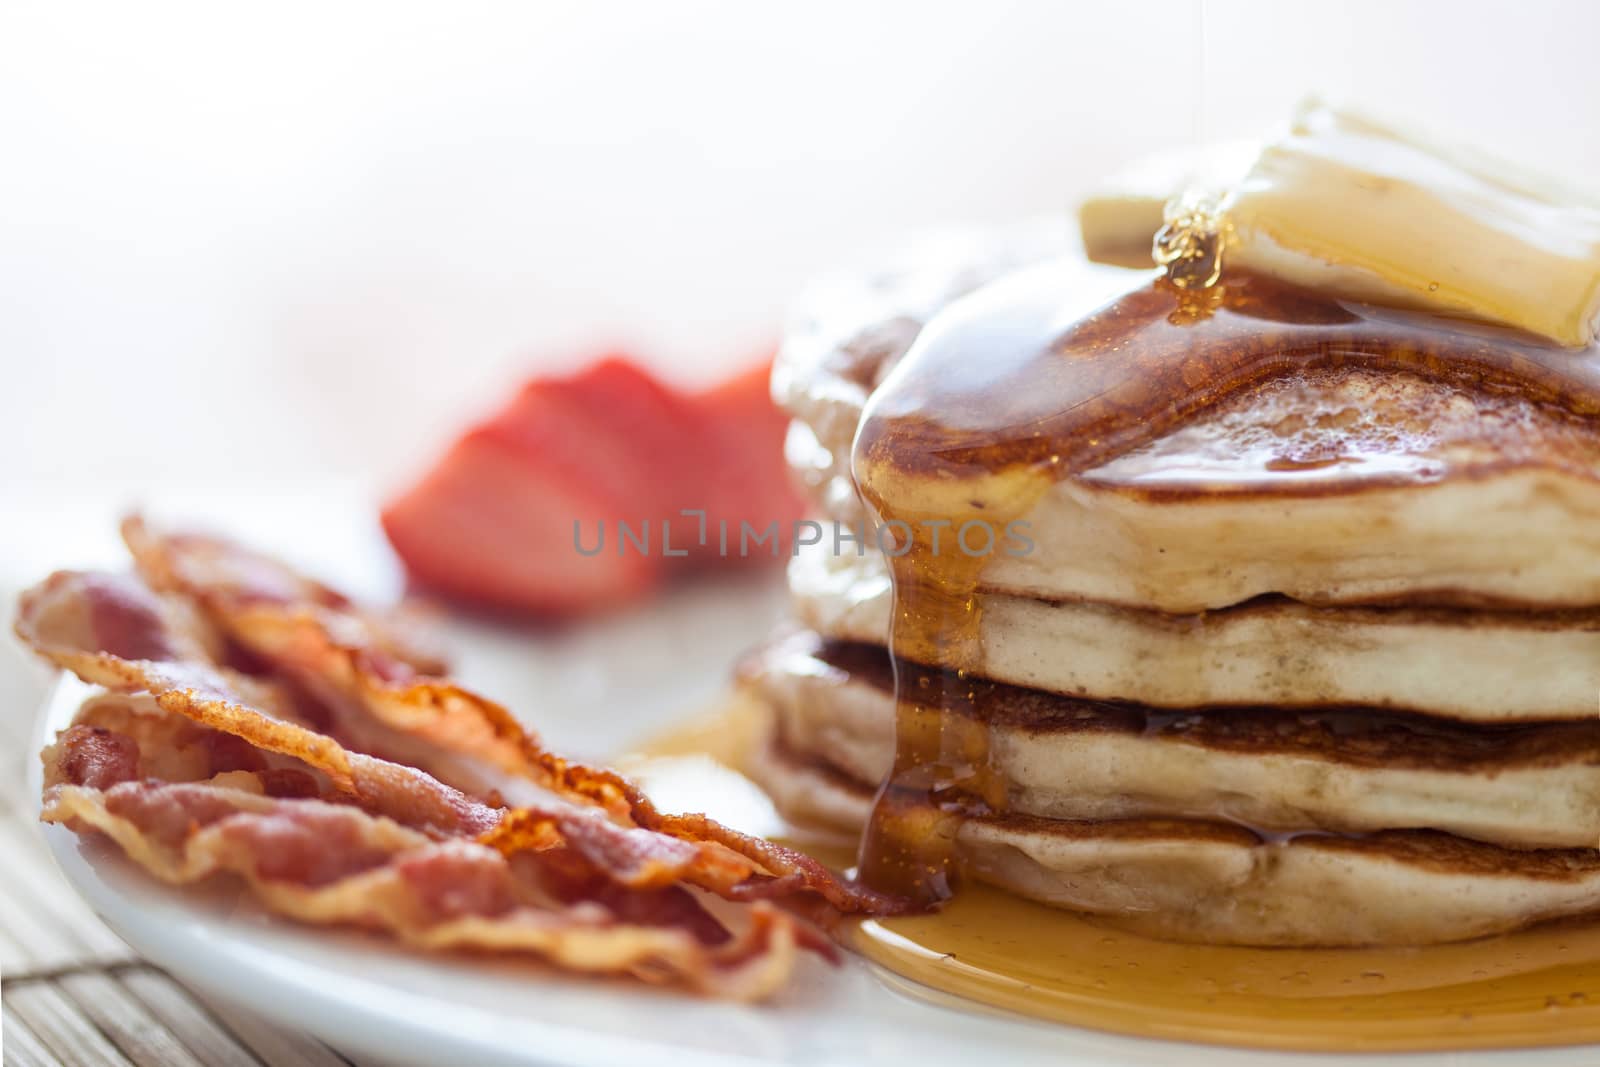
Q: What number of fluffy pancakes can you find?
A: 4